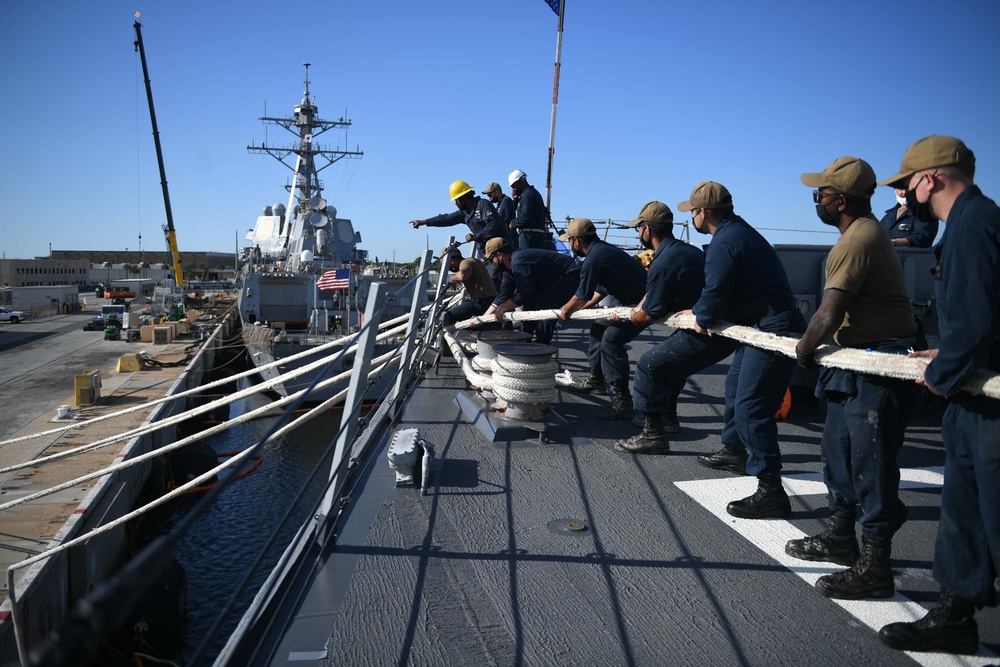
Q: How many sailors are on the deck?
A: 11